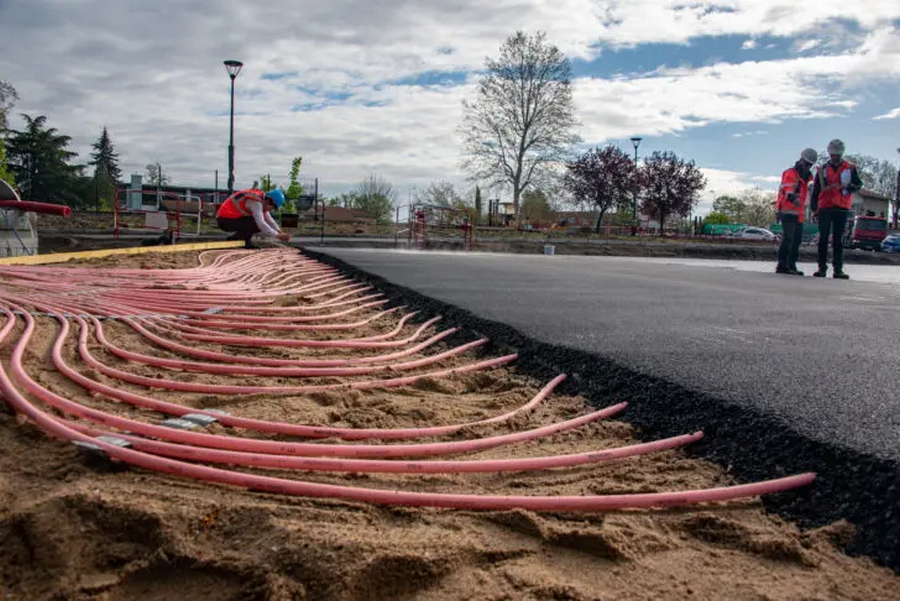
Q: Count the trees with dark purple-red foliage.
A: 2